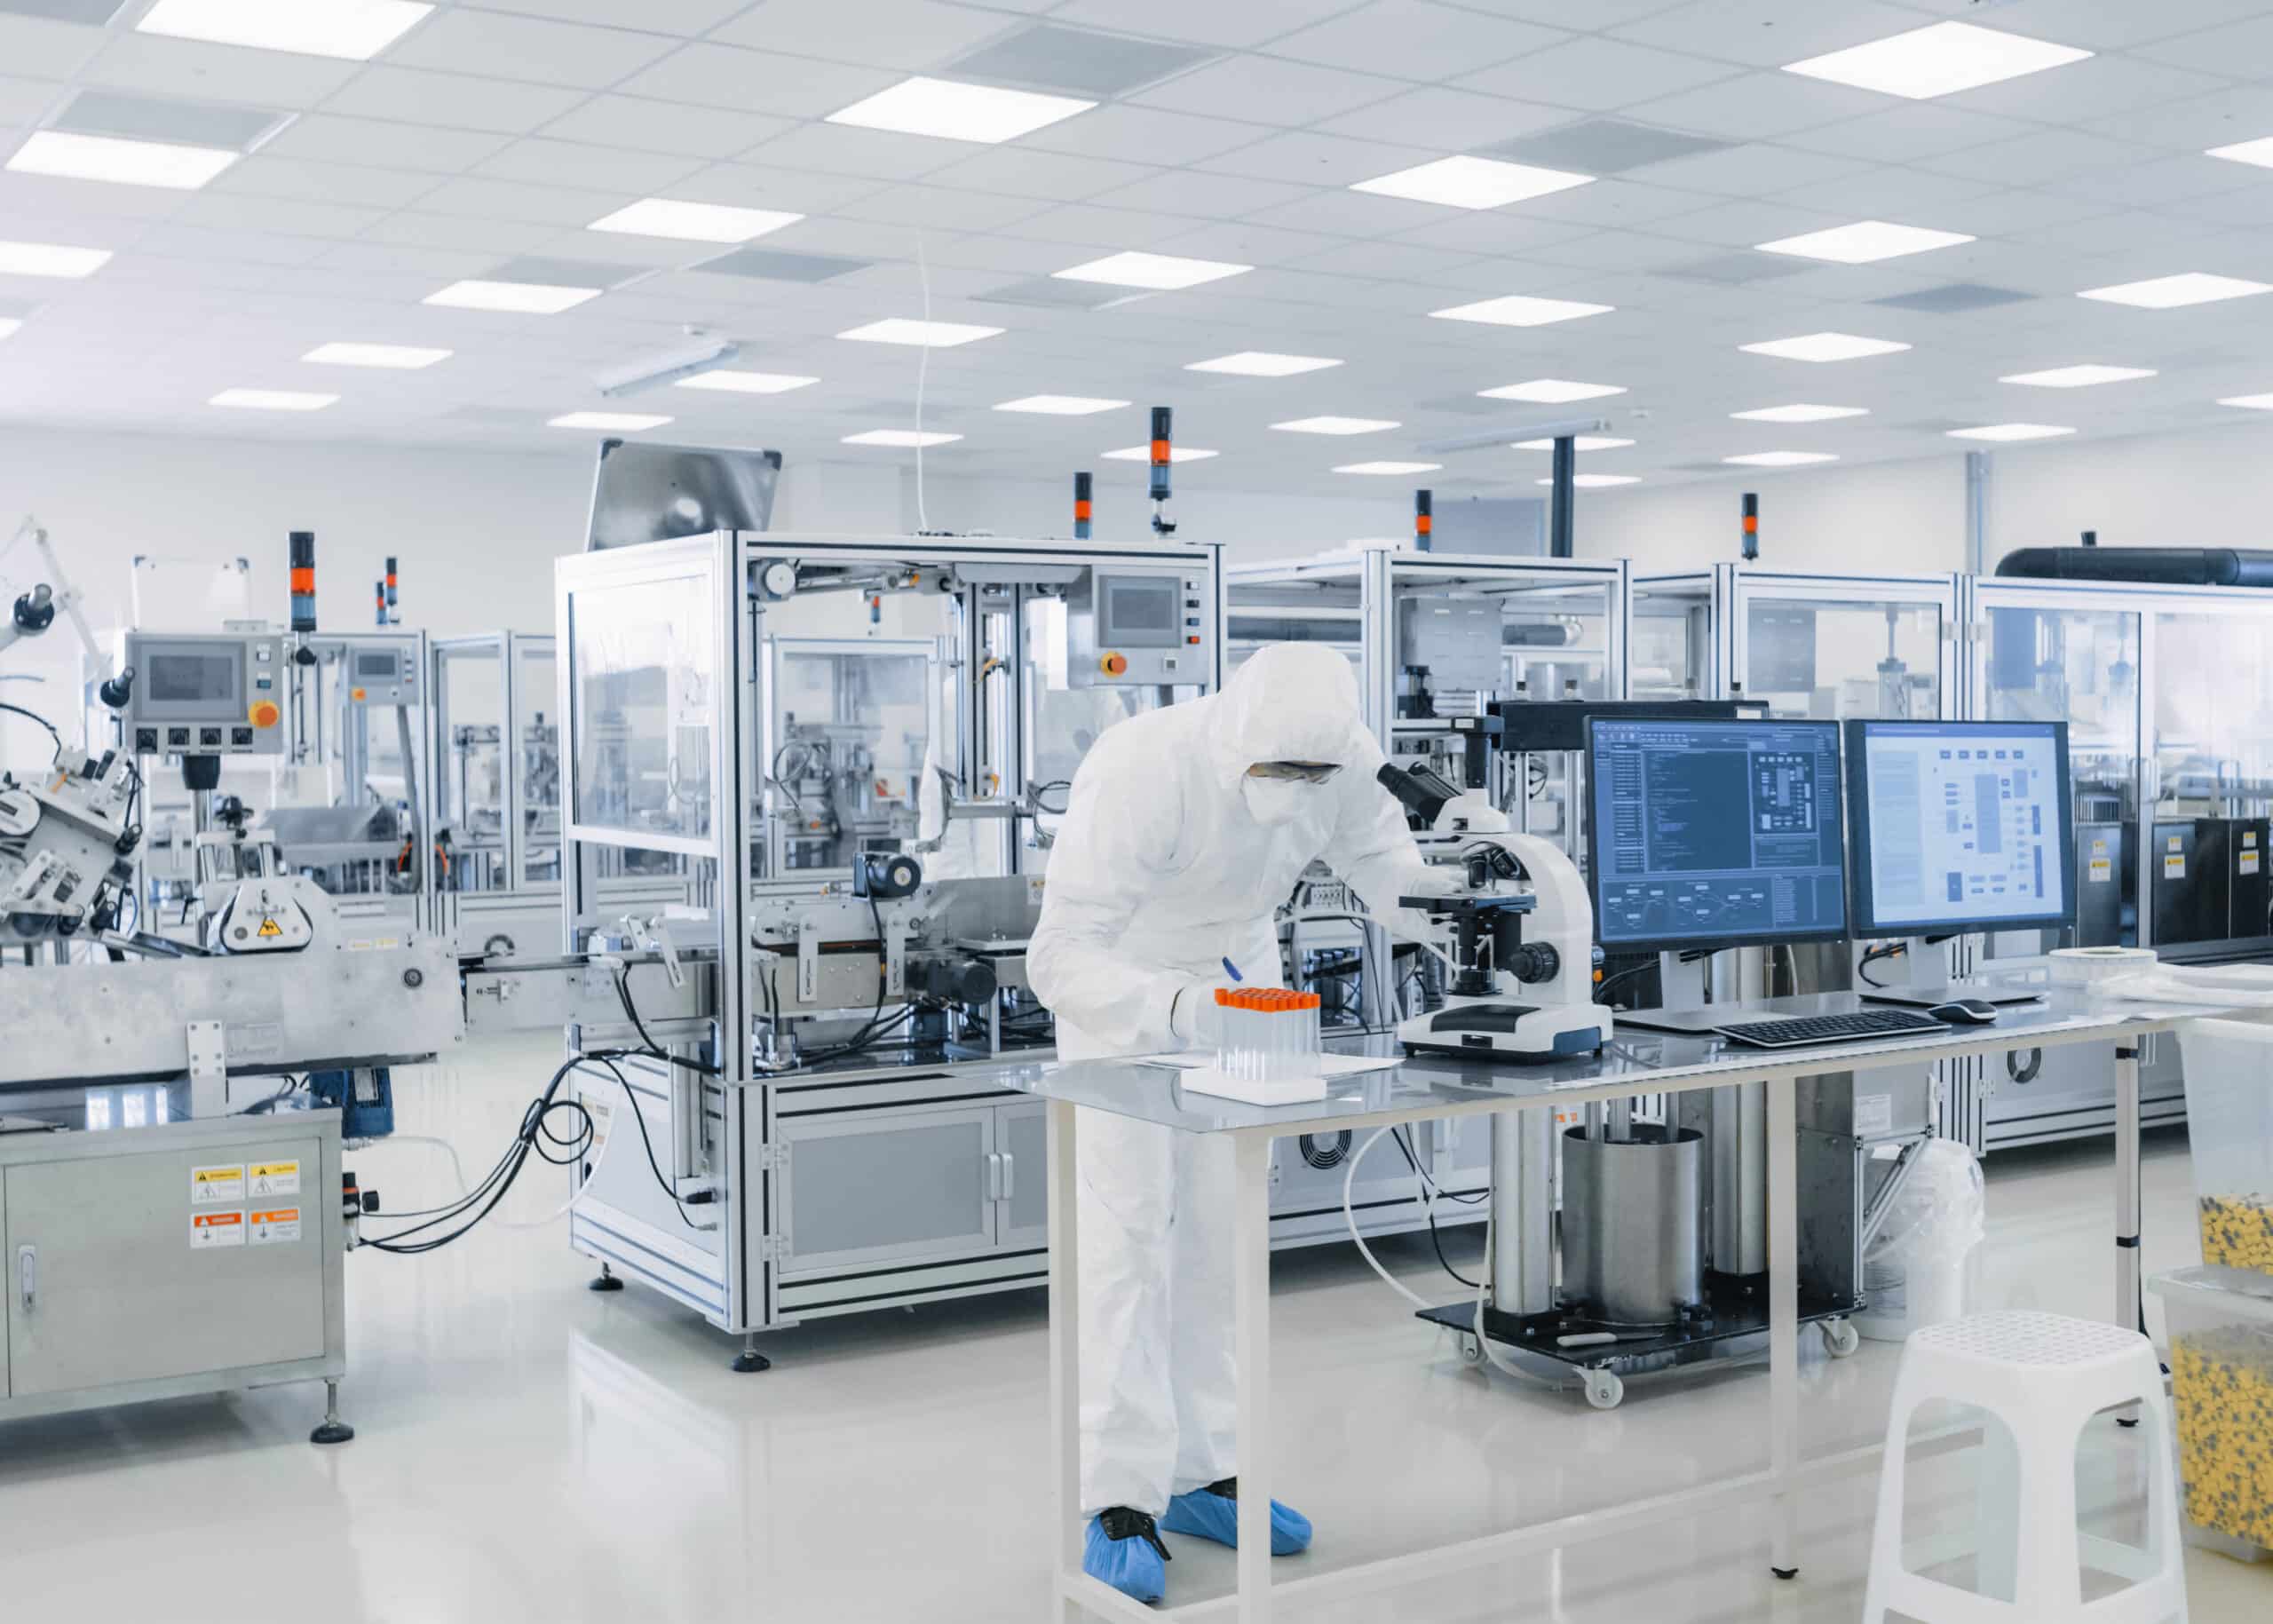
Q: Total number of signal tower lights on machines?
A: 8